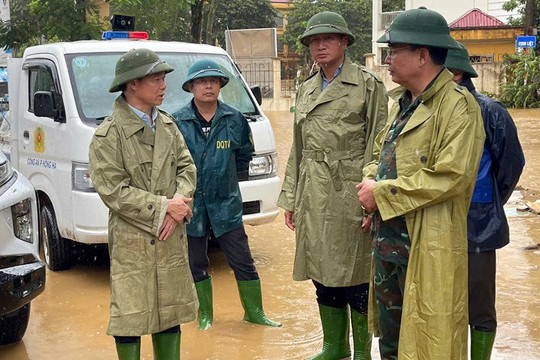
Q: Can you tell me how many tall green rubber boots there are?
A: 7